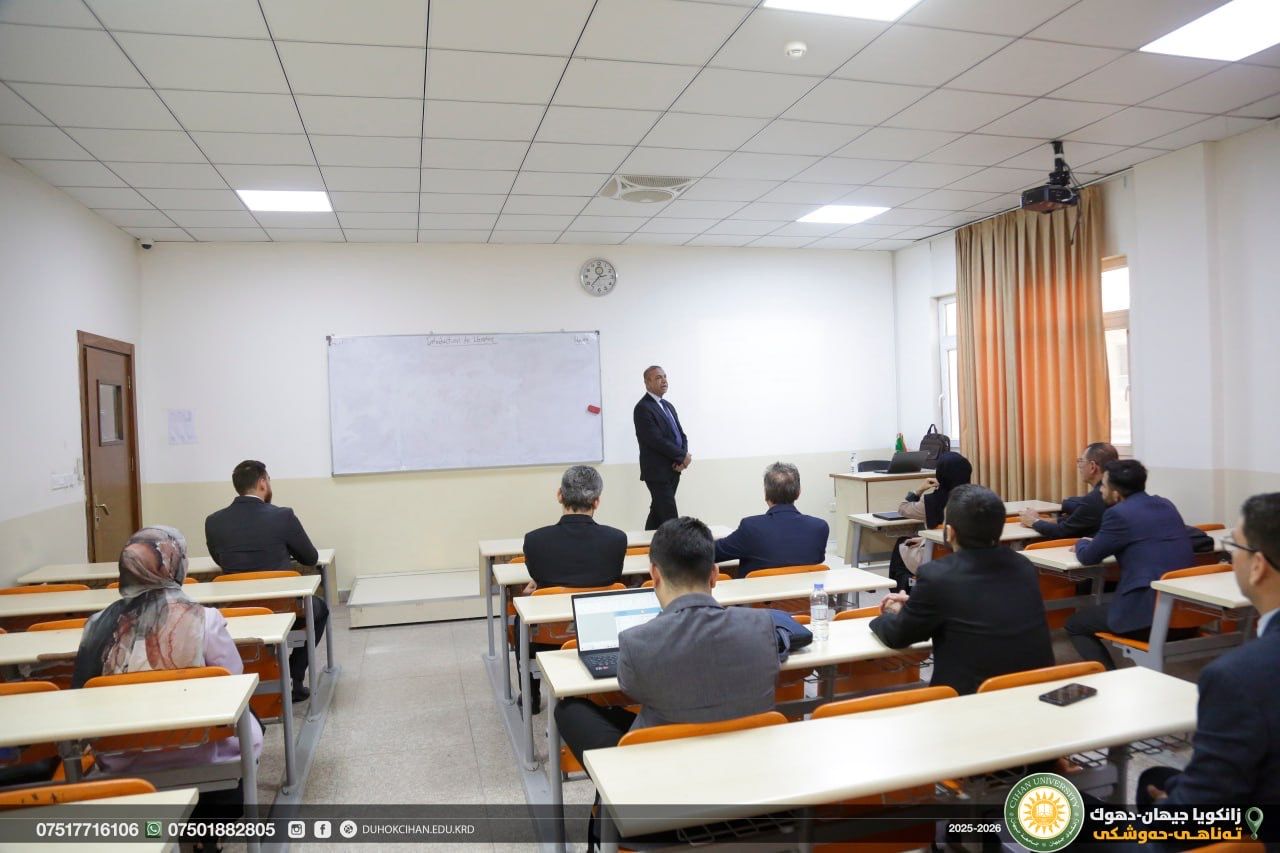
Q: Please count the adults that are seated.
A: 10